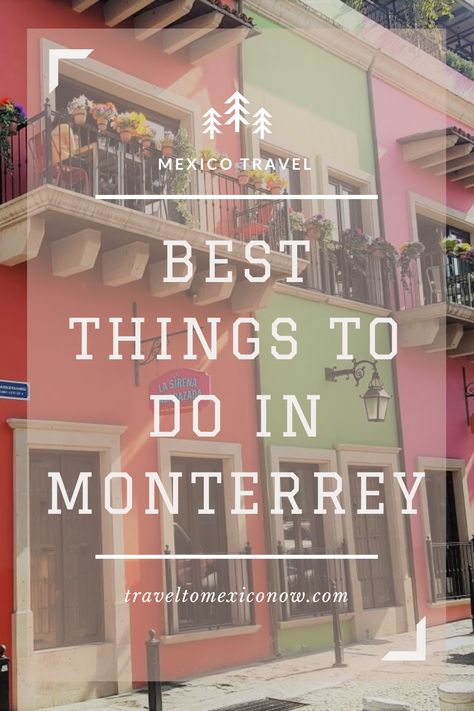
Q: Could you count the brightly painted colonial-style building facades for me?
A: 3